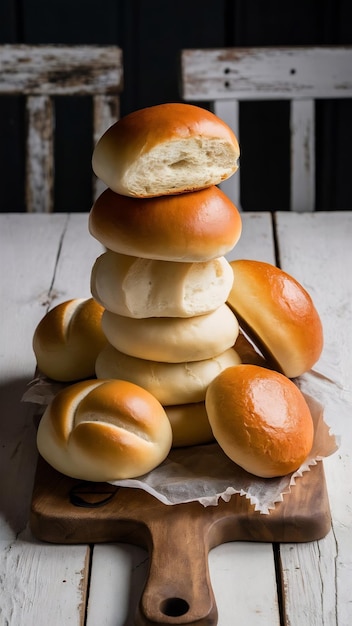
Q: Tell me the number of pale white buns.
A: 3